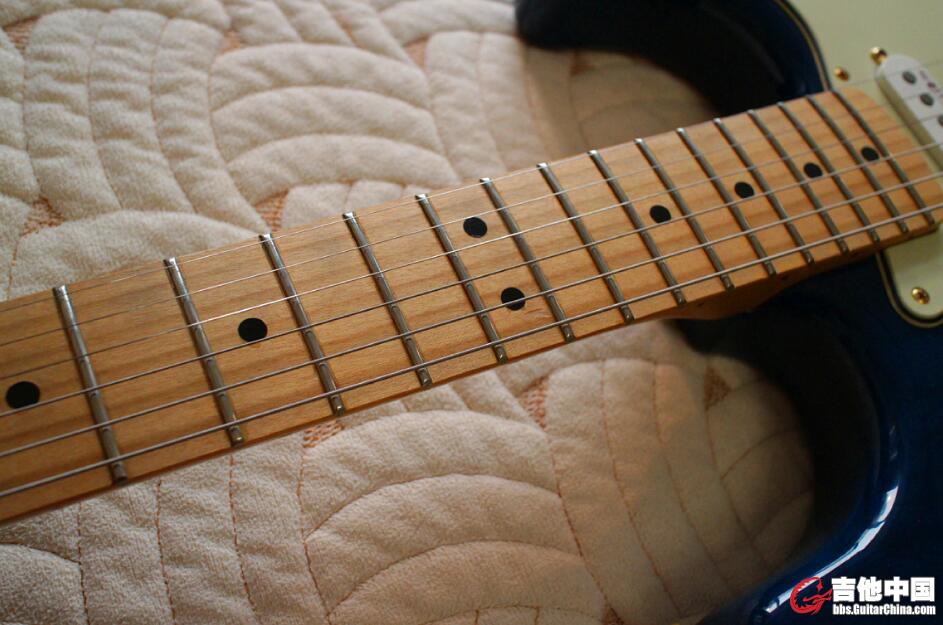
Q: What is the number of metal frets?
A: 15